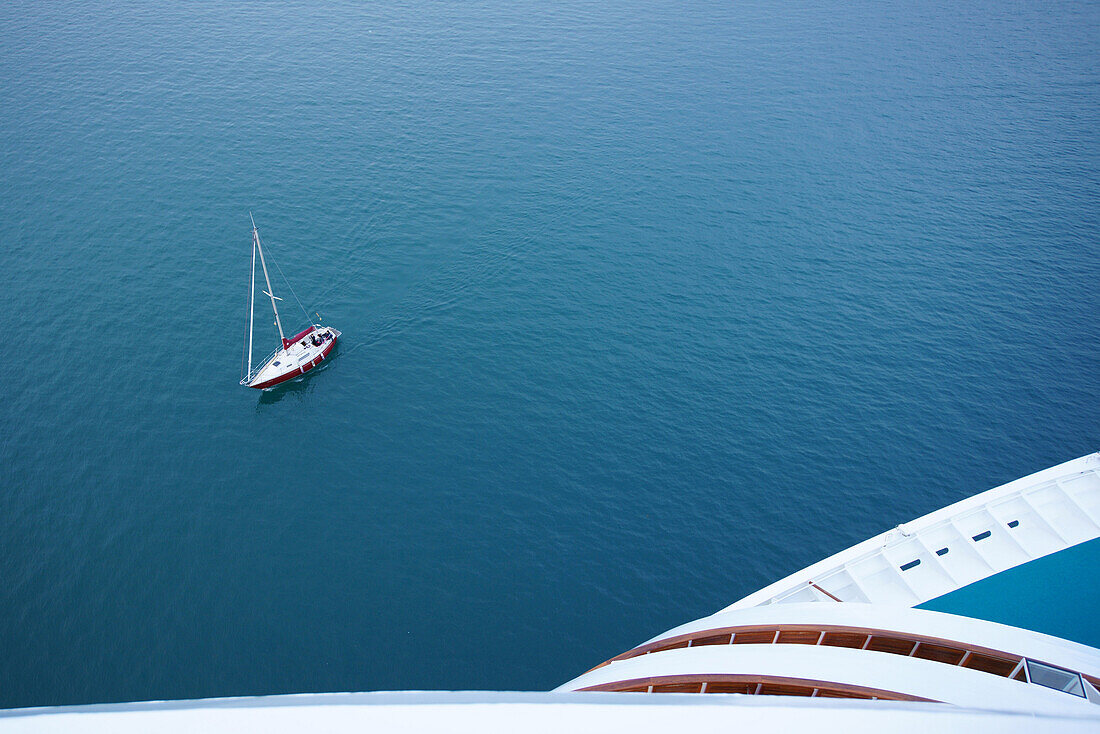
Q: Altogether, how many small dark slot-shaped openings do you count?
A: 4